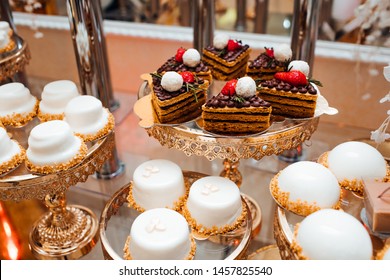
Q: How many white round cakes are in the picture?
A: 12